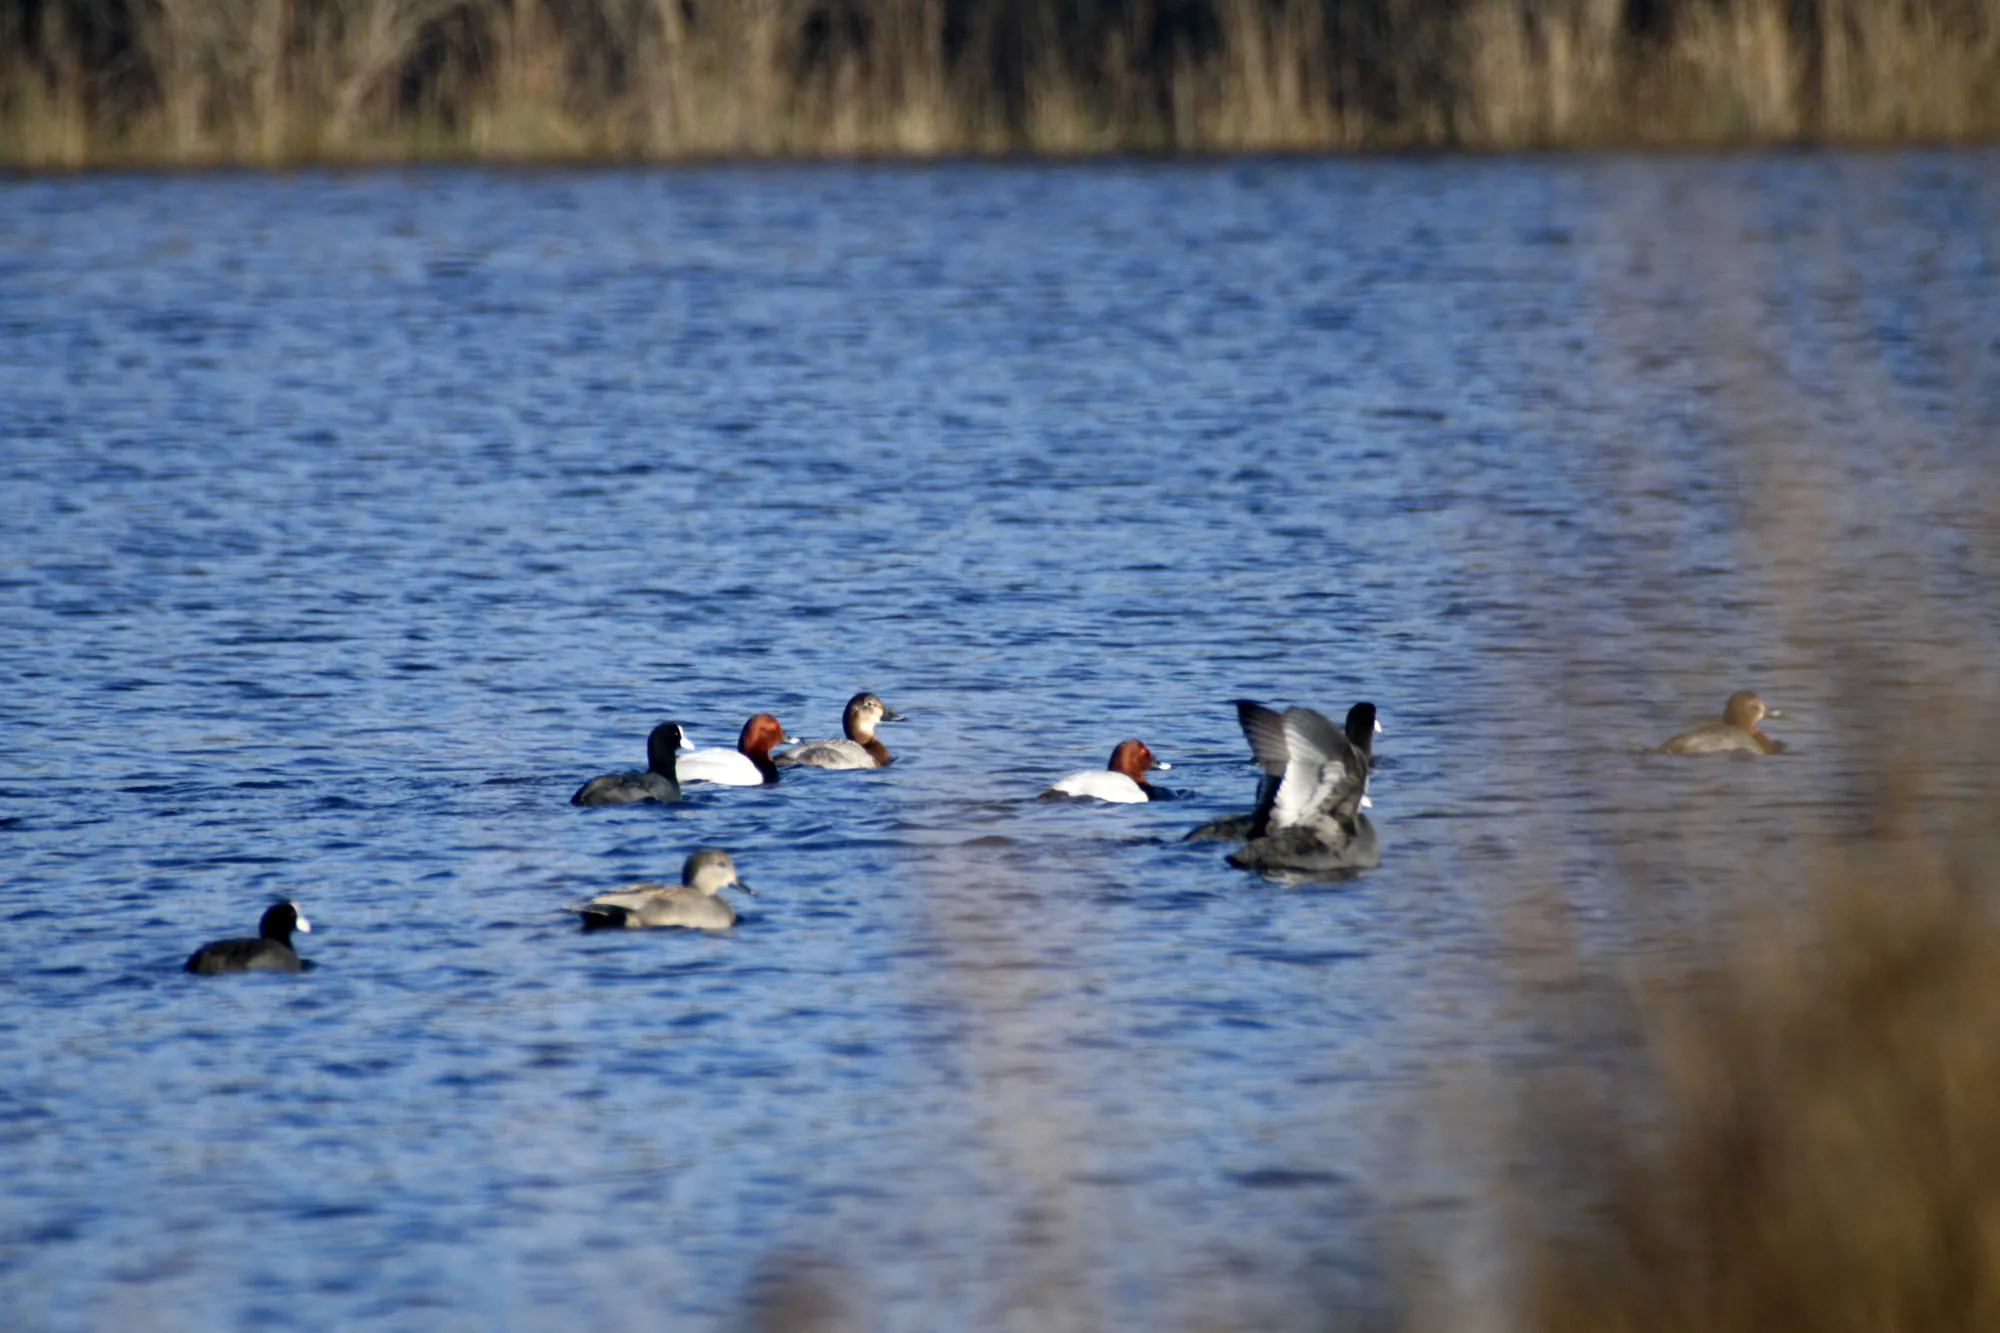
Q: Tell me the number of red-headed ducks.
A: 2